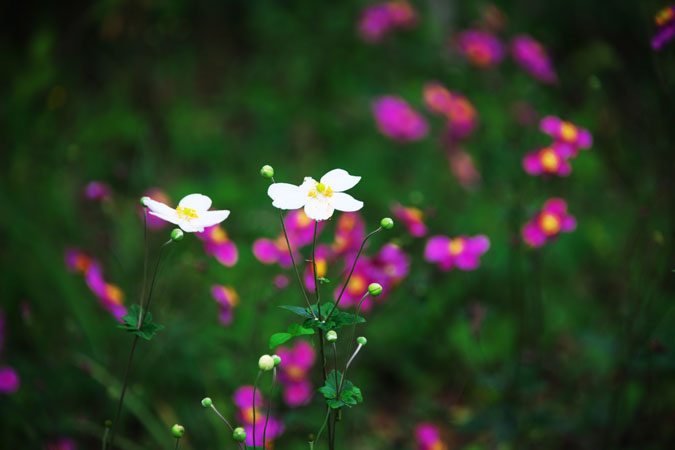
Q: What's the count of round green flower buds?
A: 12